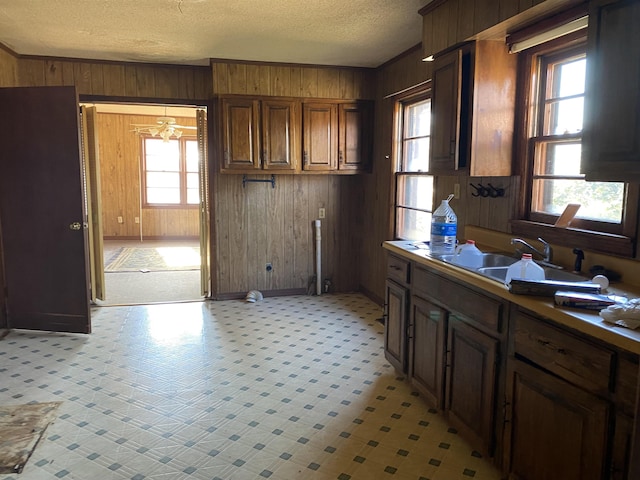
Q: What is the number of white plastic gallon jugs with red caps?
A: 2